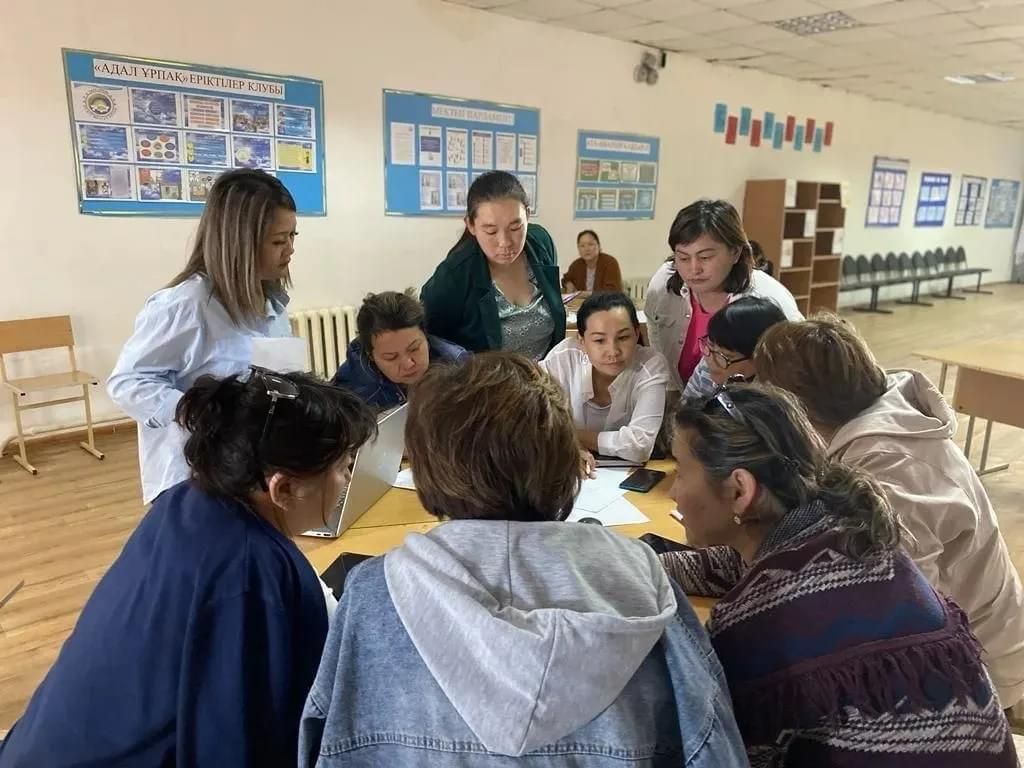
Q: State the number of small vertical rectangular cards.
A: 11